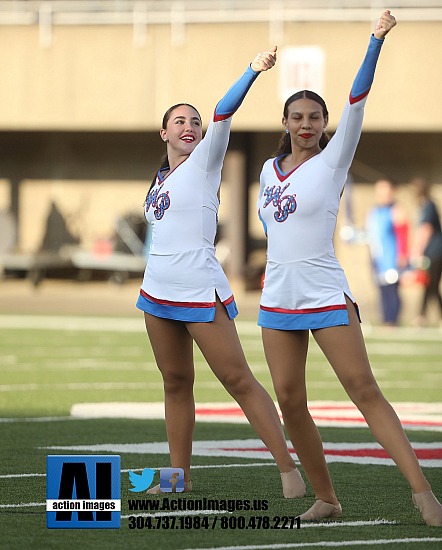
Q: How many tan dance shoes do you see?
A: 4